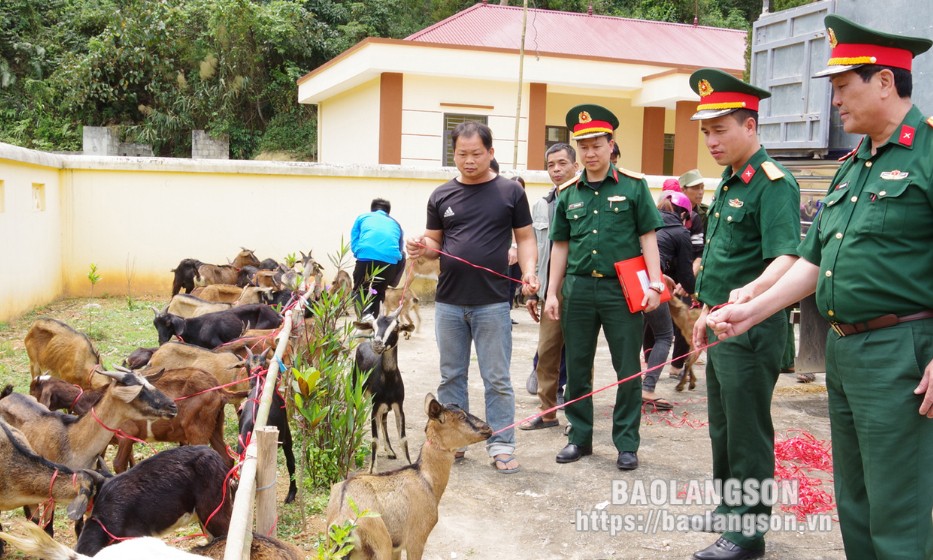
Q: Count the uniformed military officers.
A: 3